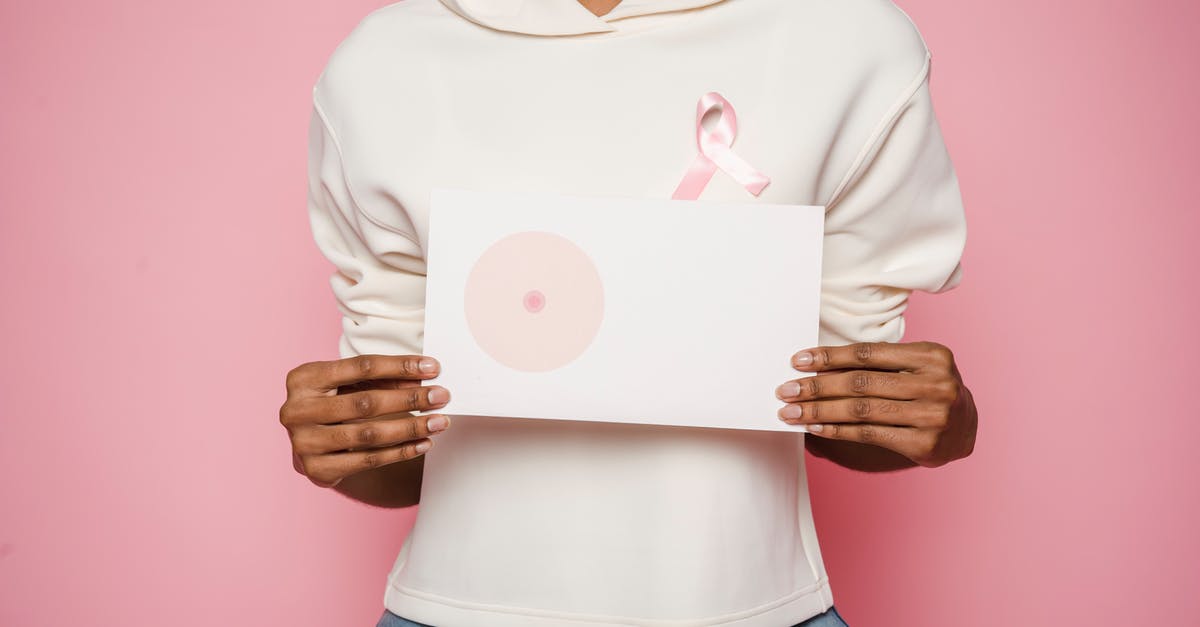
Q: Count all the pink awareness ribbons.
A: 1